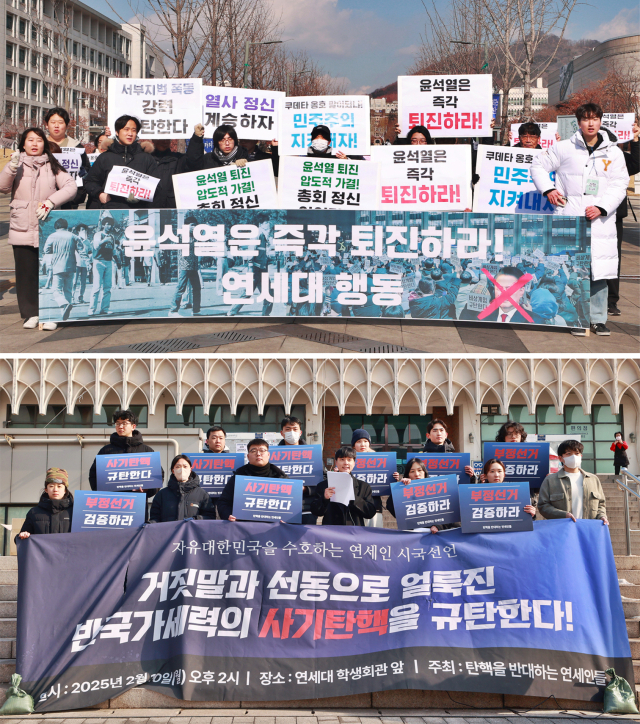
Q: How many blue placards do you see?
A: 10